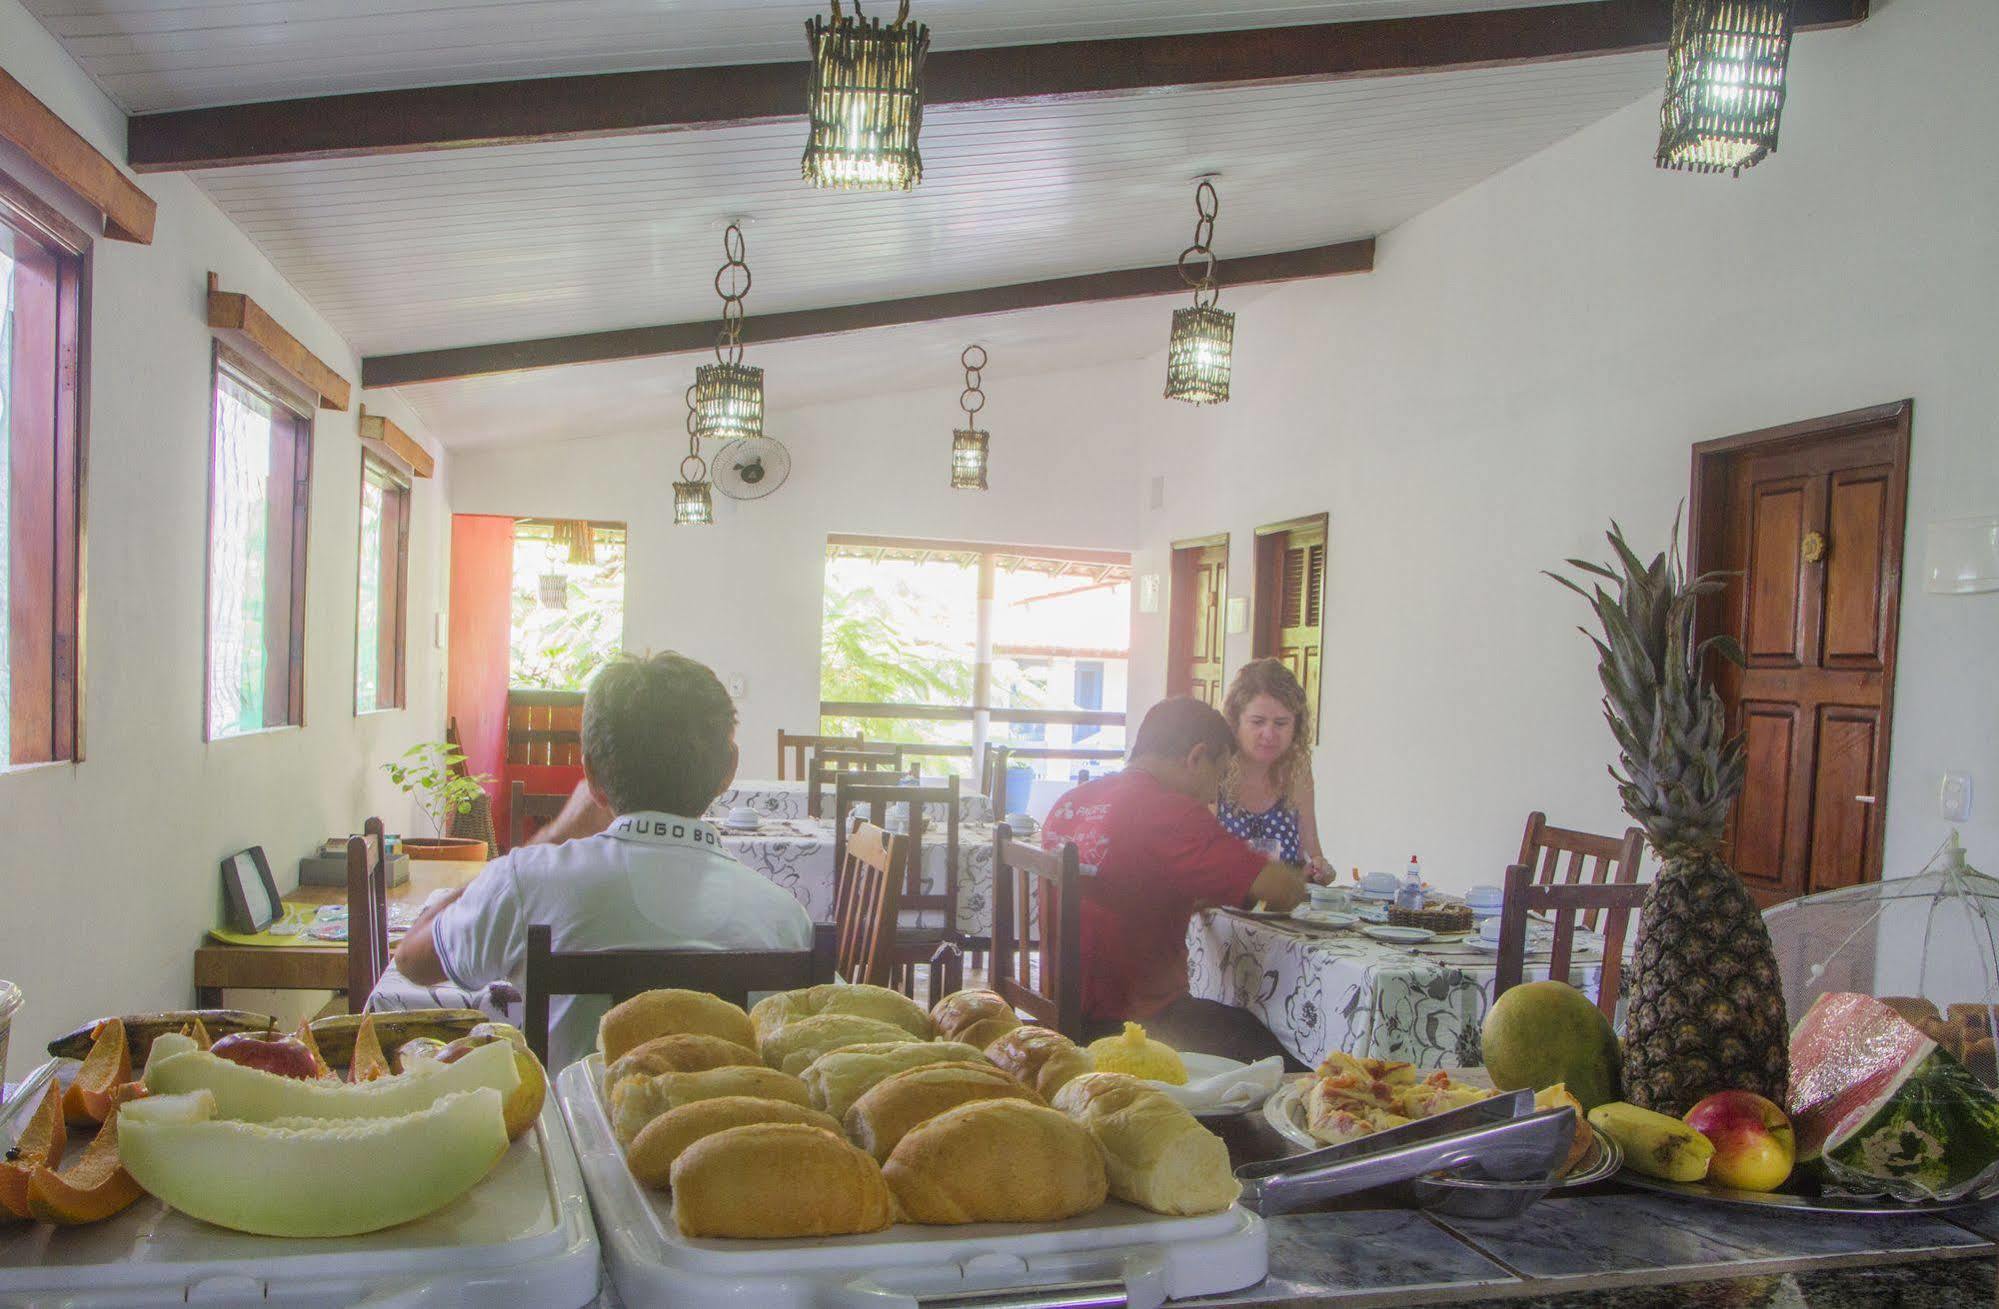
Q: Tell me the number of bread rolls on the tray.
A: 13